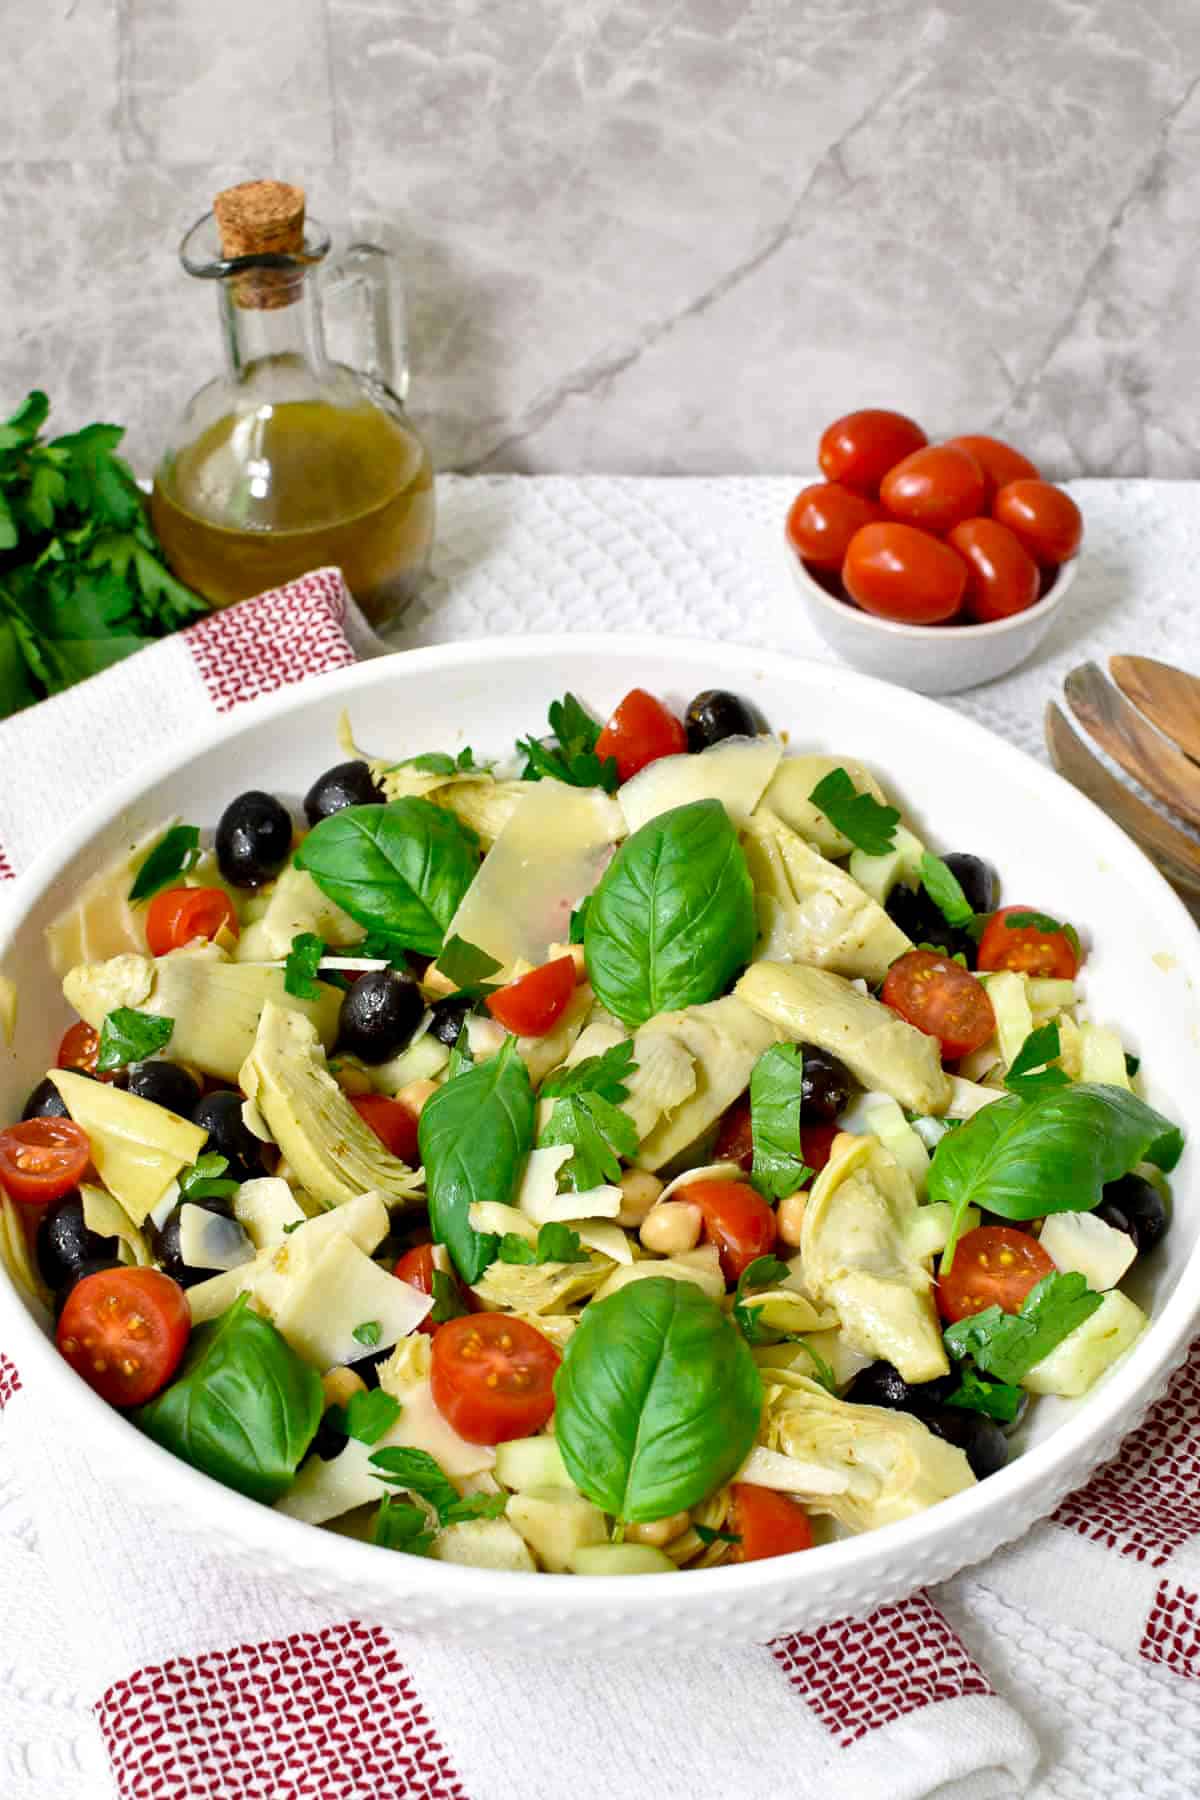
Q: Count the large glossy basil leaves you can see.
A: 6